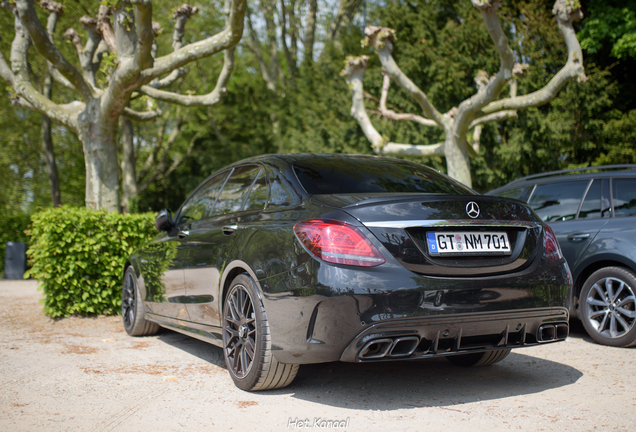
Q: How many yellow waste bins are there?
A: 0